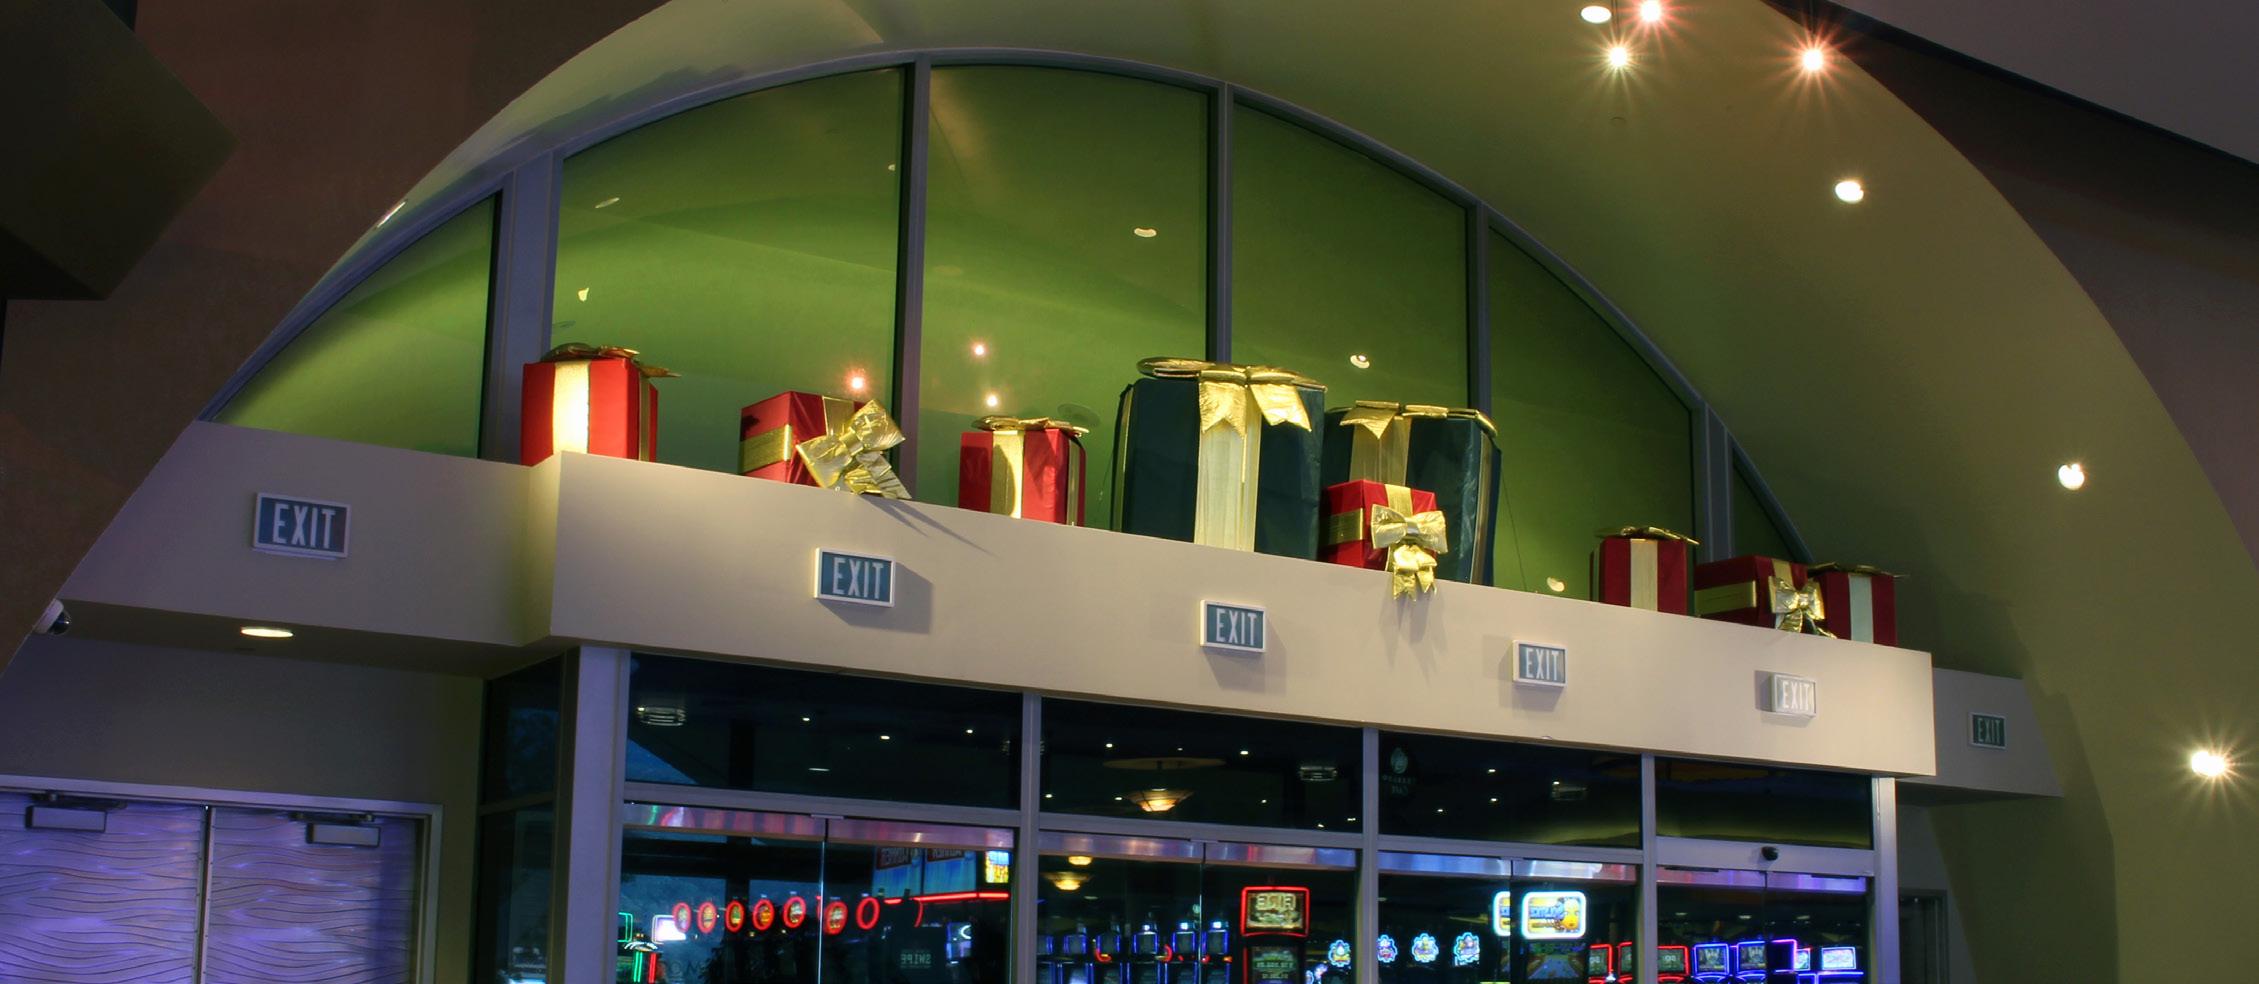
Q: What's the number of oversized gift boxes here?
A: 9